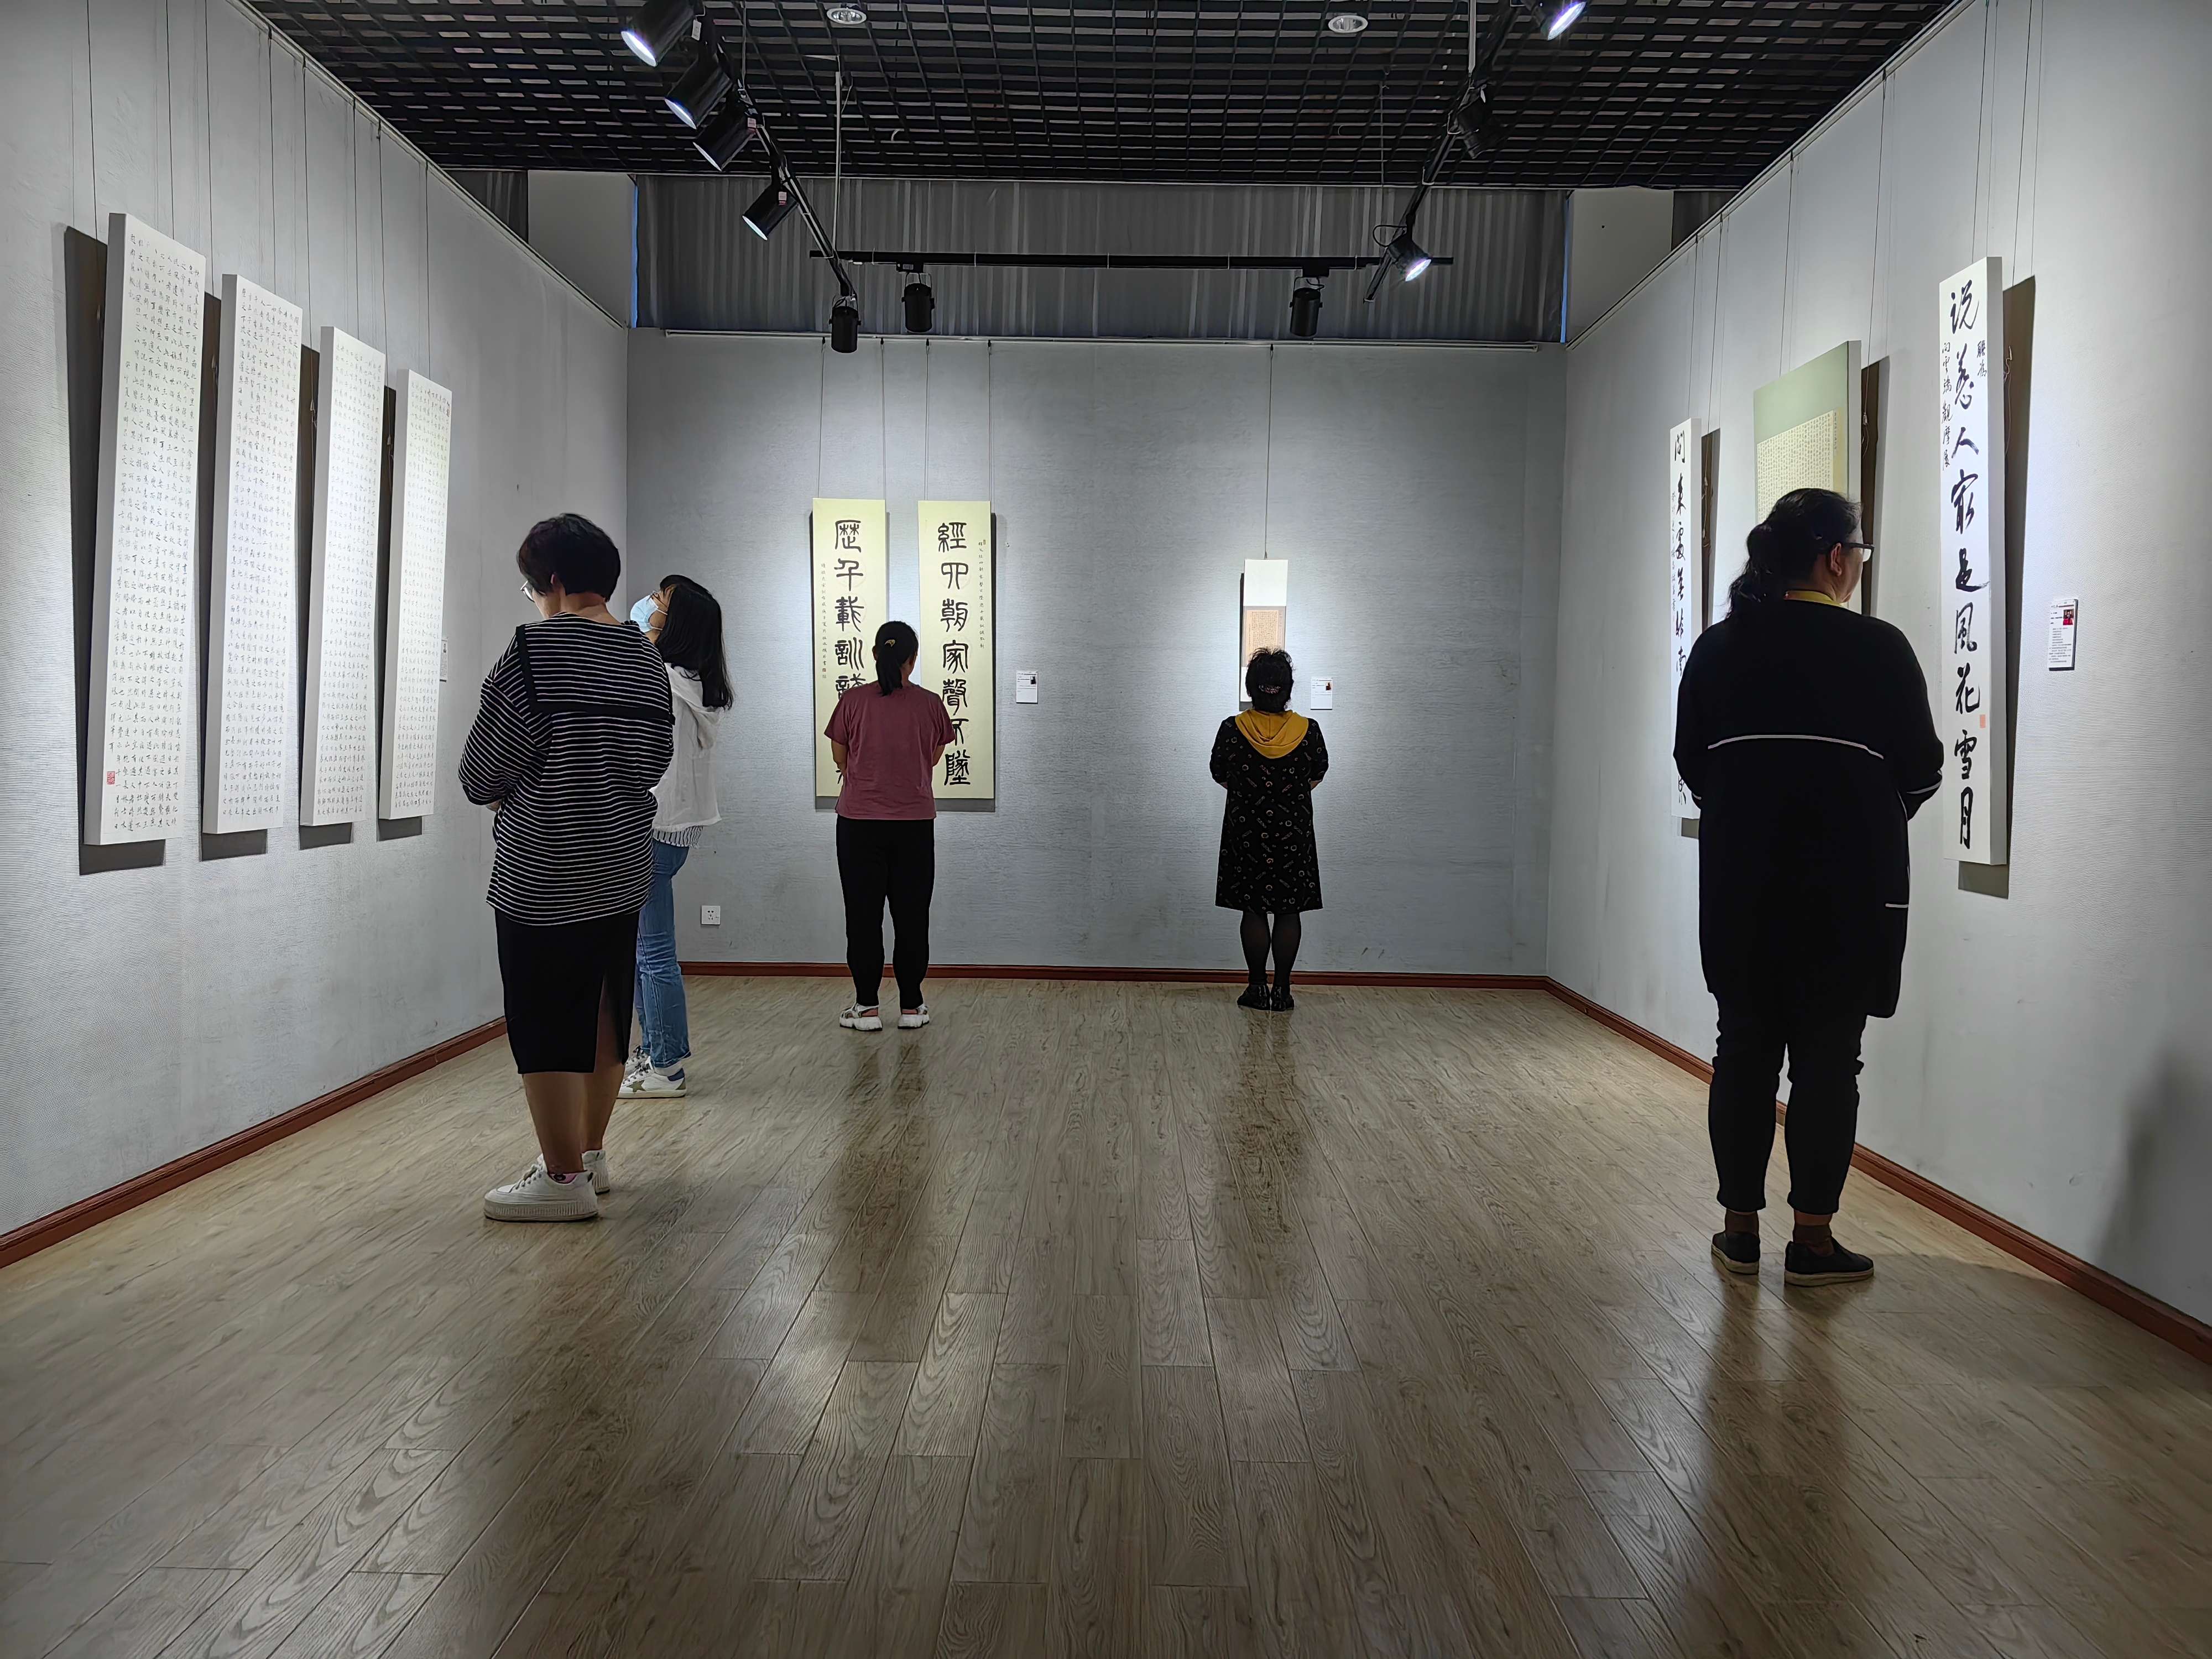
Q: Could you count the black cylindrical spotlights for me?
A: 10